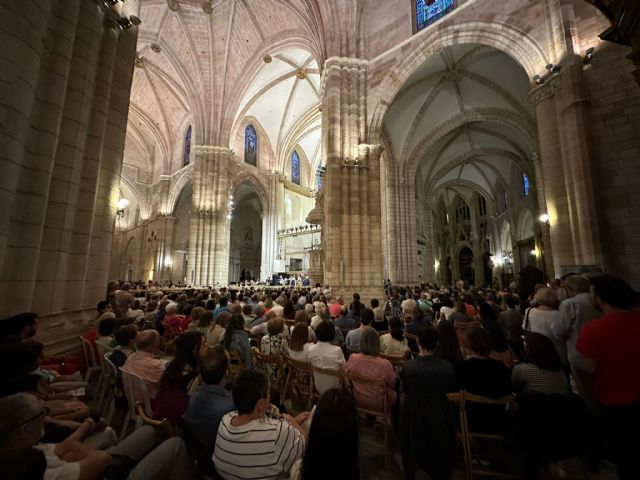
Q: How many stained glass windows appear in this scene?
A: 6